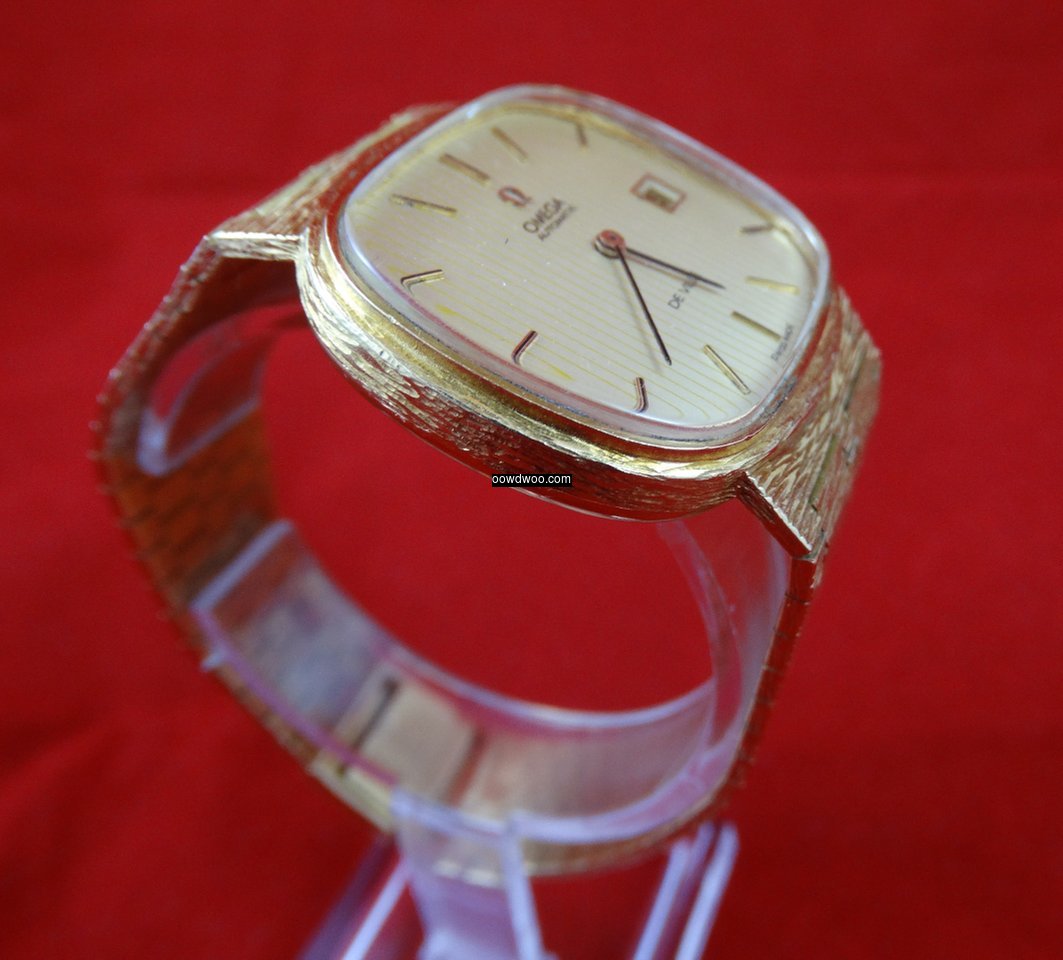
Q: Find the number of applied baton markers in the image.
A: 11